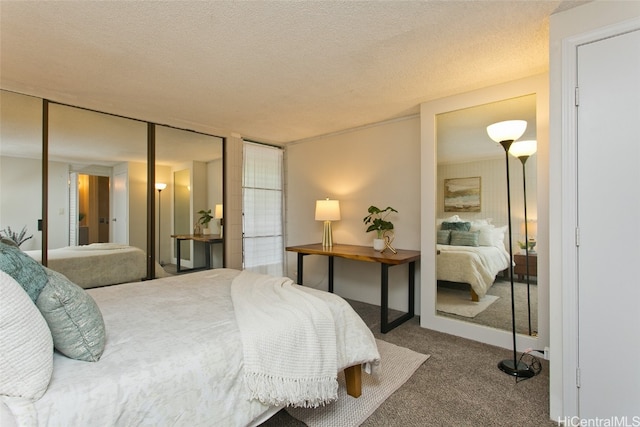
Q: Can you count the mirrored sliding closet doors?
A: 3